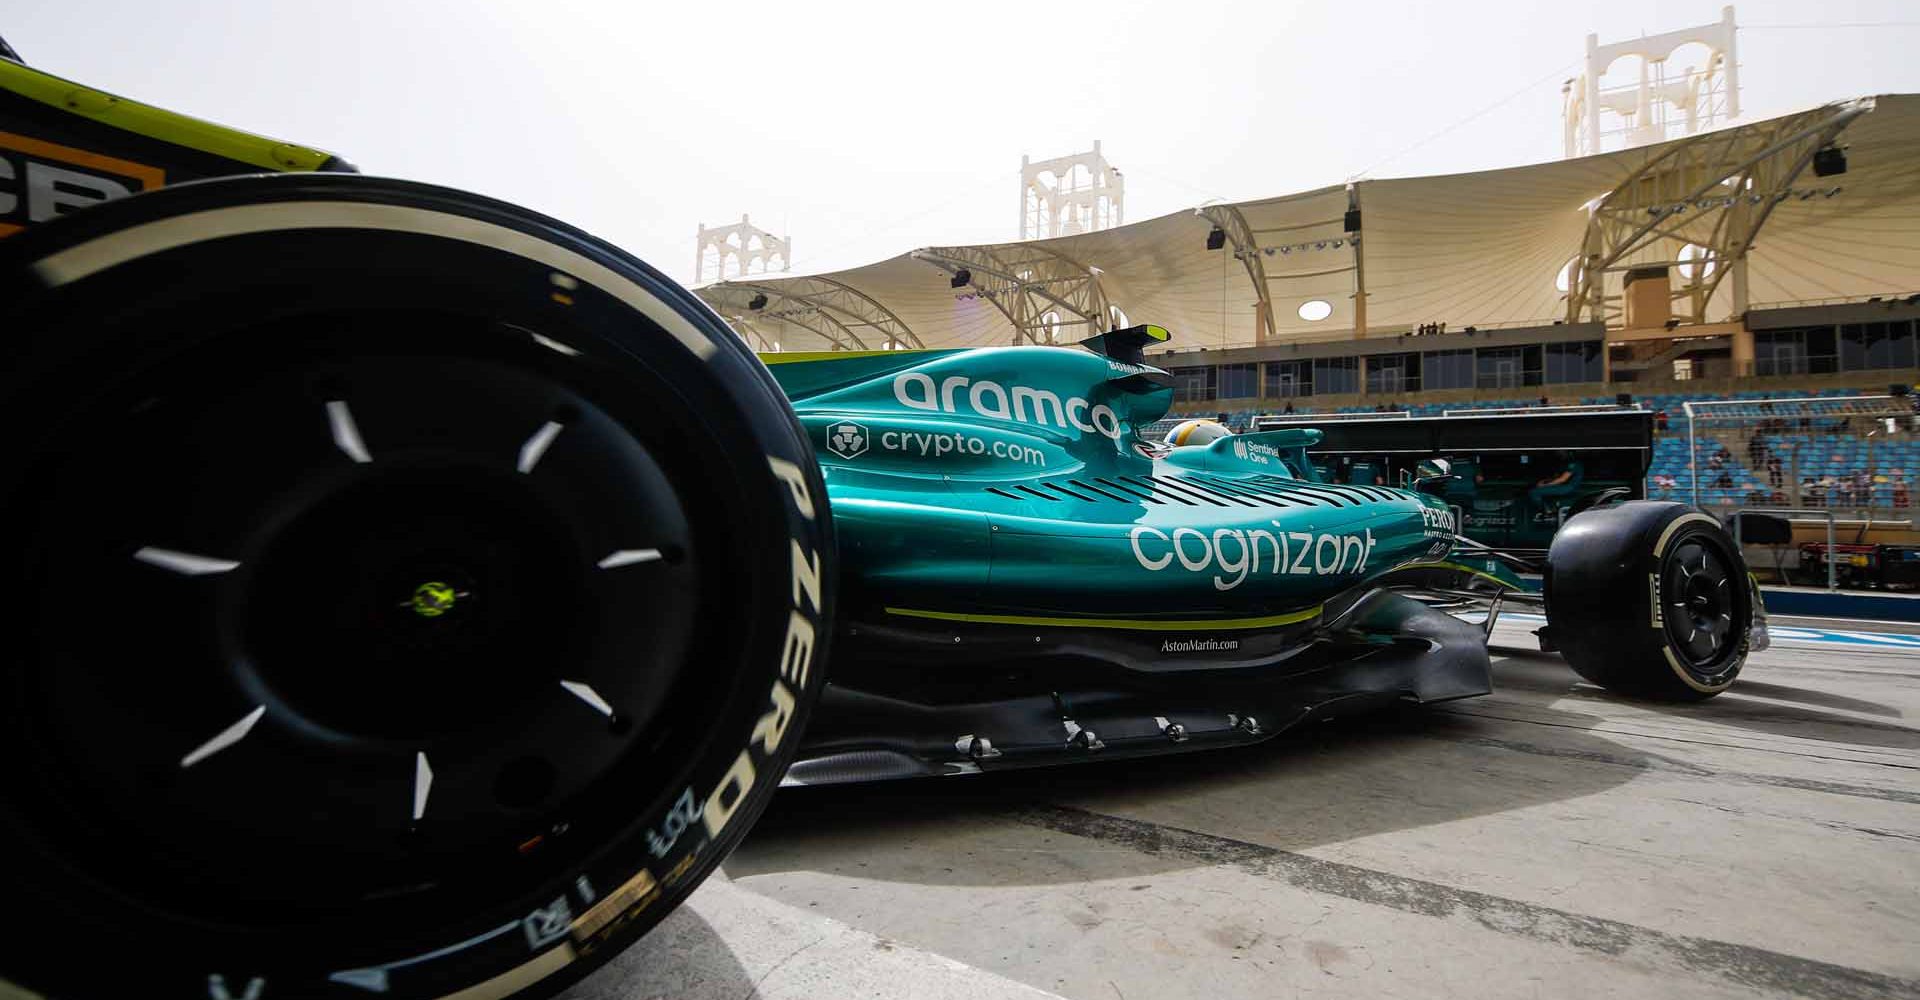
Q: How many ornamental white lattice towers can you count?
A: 3